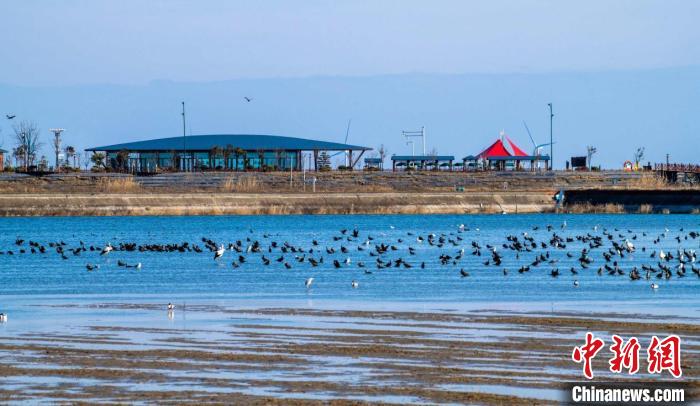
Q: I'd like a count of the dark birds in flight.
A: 2